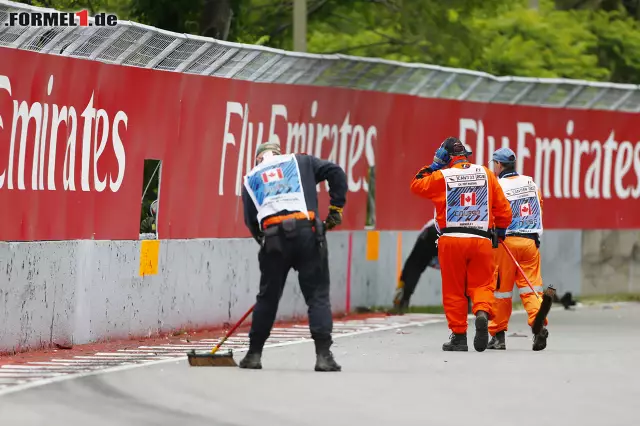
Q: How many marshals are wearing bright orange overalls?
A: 2